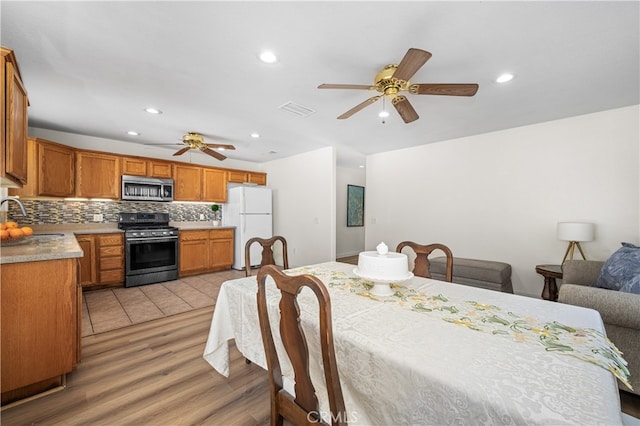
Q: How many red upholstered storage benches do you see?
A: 0